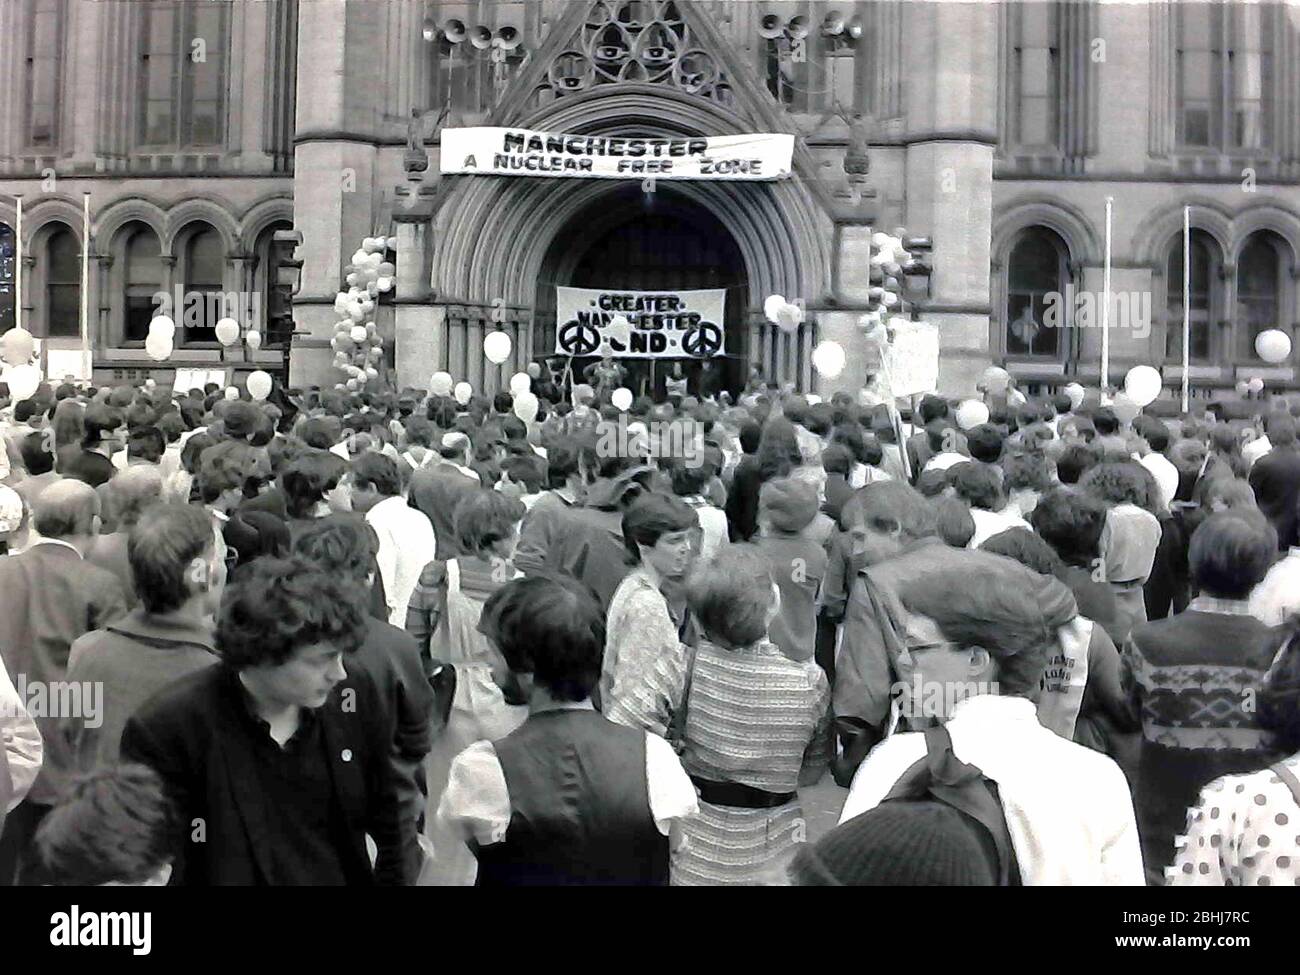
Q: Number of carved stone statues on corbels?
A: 2